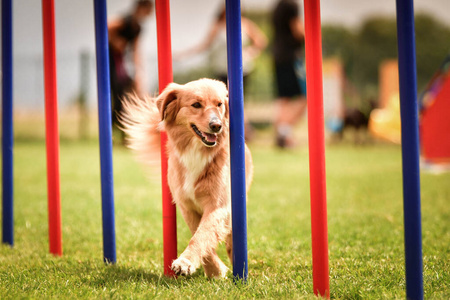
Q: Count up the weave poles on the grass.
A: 7